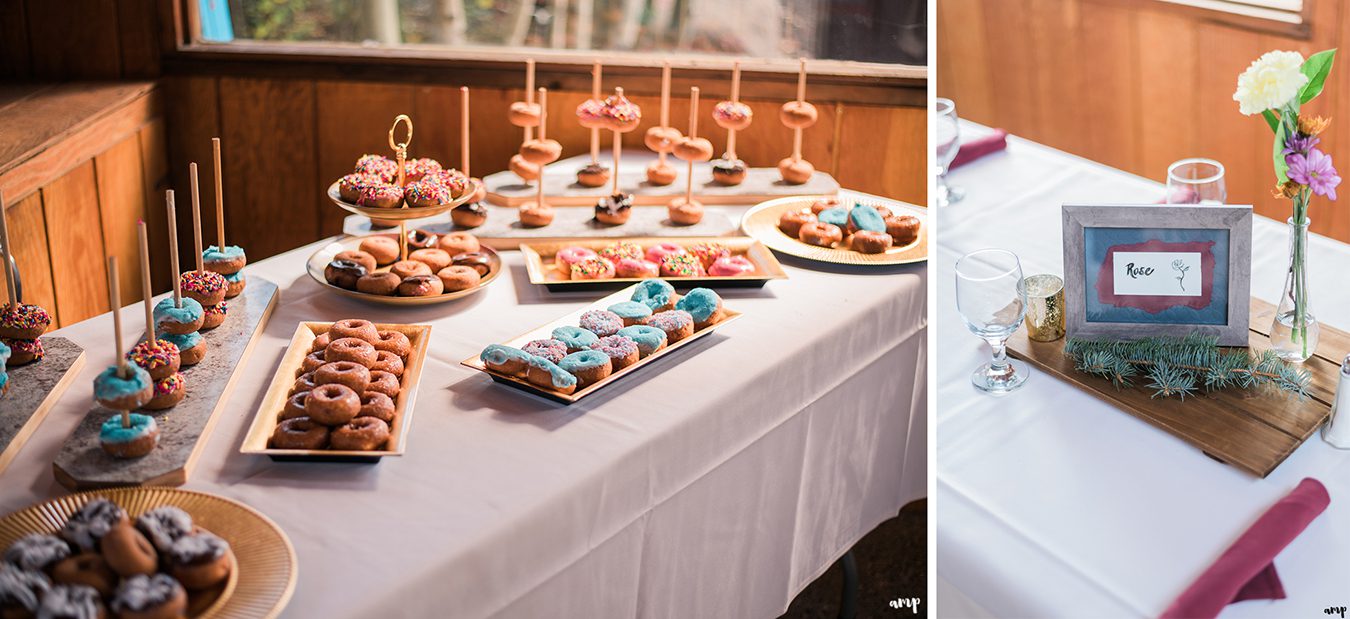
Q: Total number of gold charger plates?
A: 2